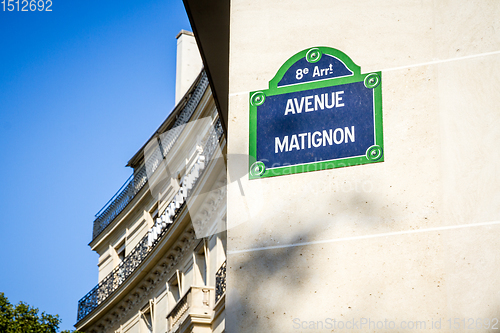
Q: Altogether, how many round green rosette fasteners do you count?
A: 5